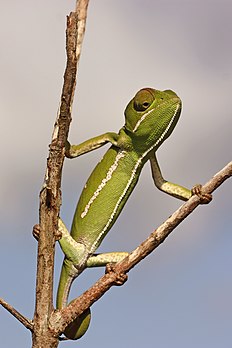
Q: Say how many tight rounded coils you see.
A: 1